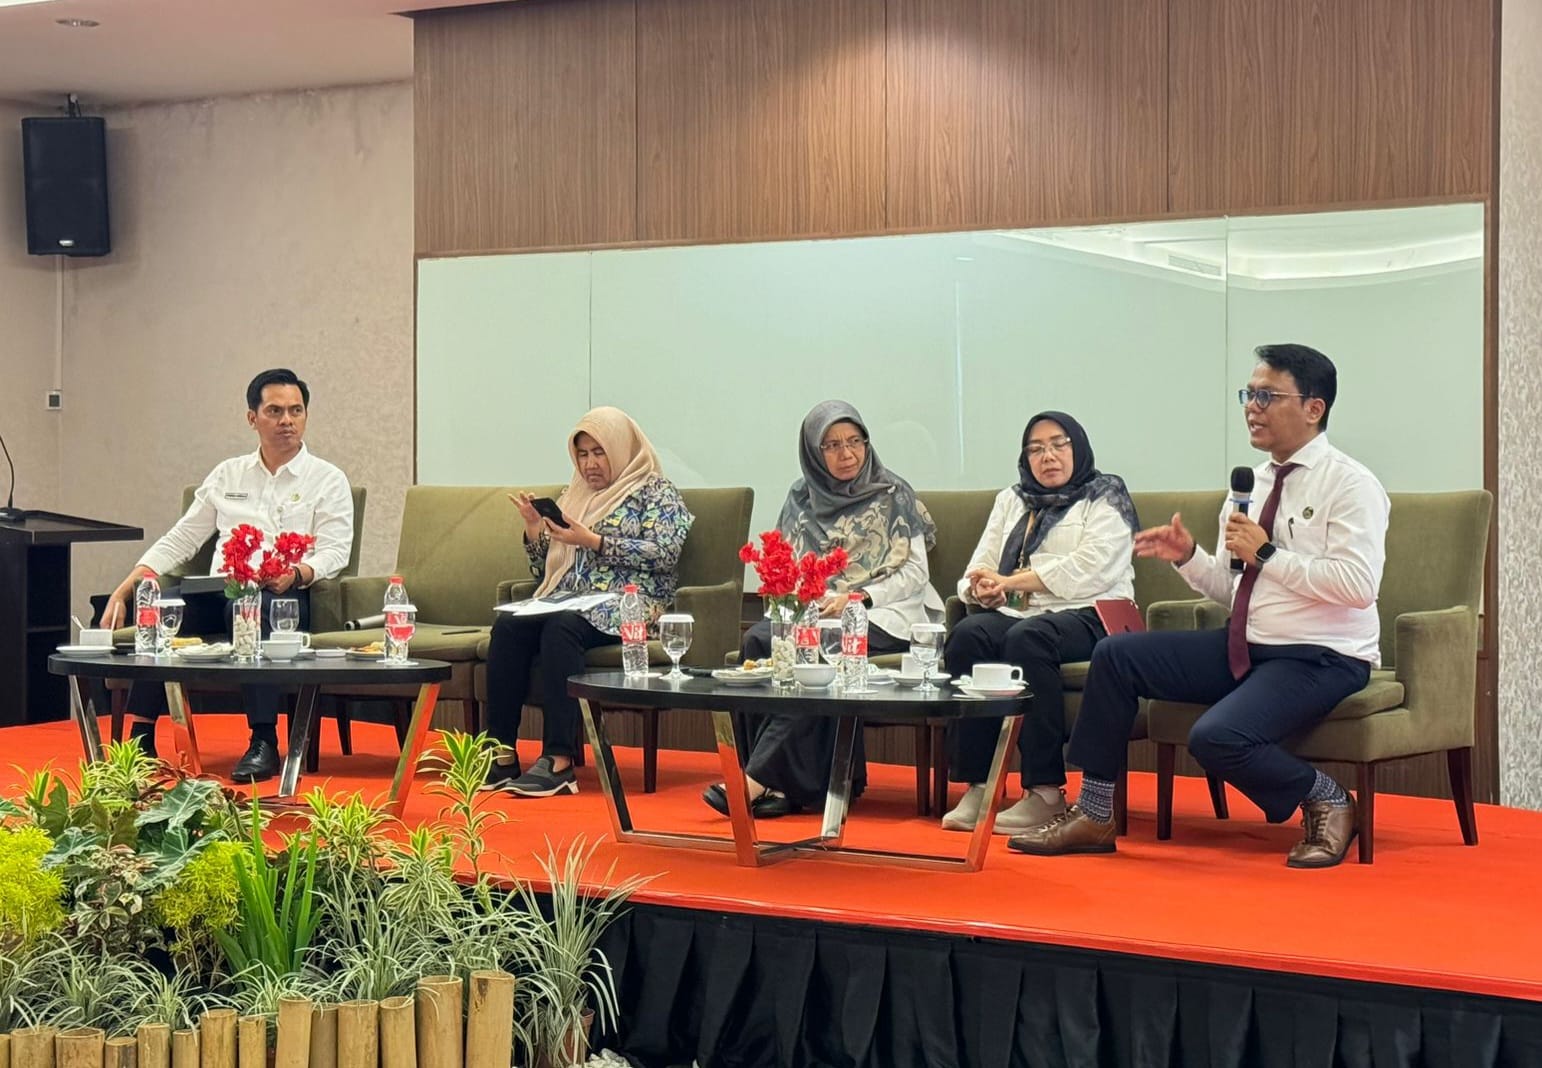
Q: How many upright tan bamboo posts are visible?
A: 14